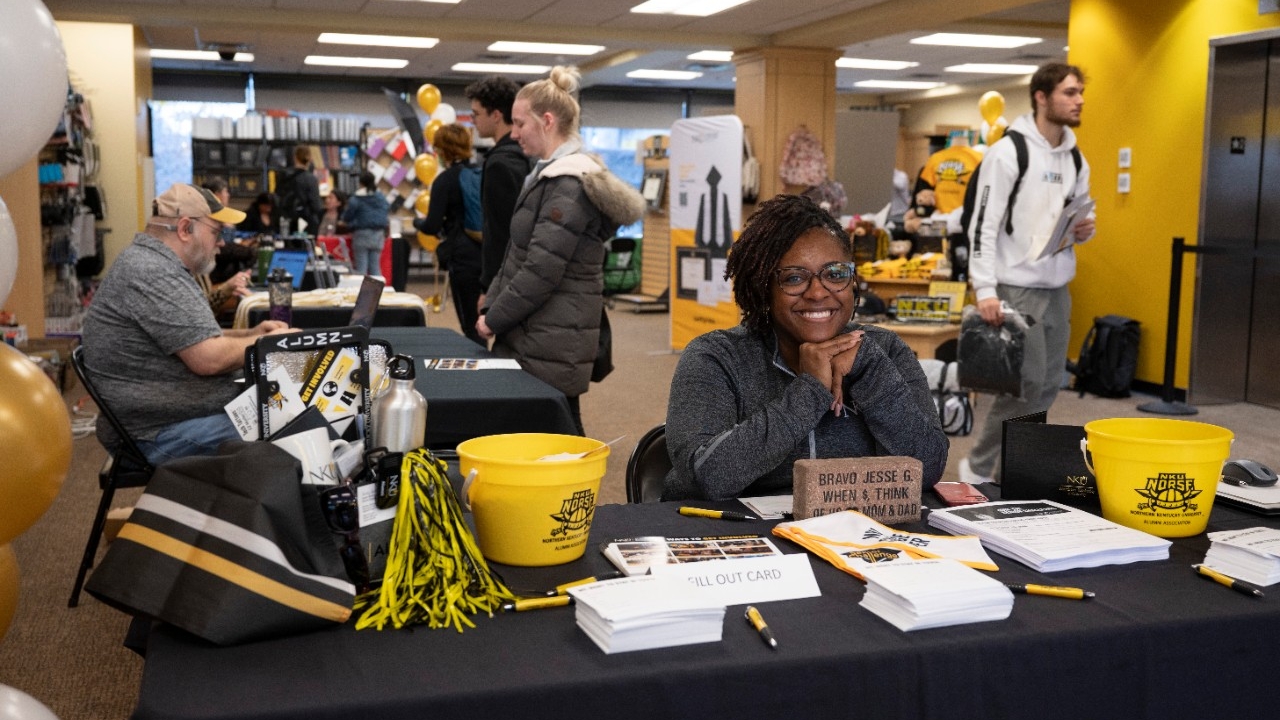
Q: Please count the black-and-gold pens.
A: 6